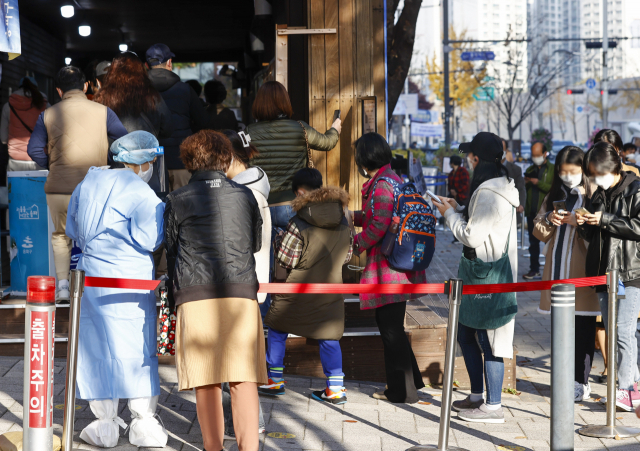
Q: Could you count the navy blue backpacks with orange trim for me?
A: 1